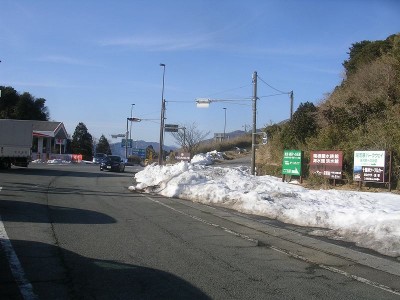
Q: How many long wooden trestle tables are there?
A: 0